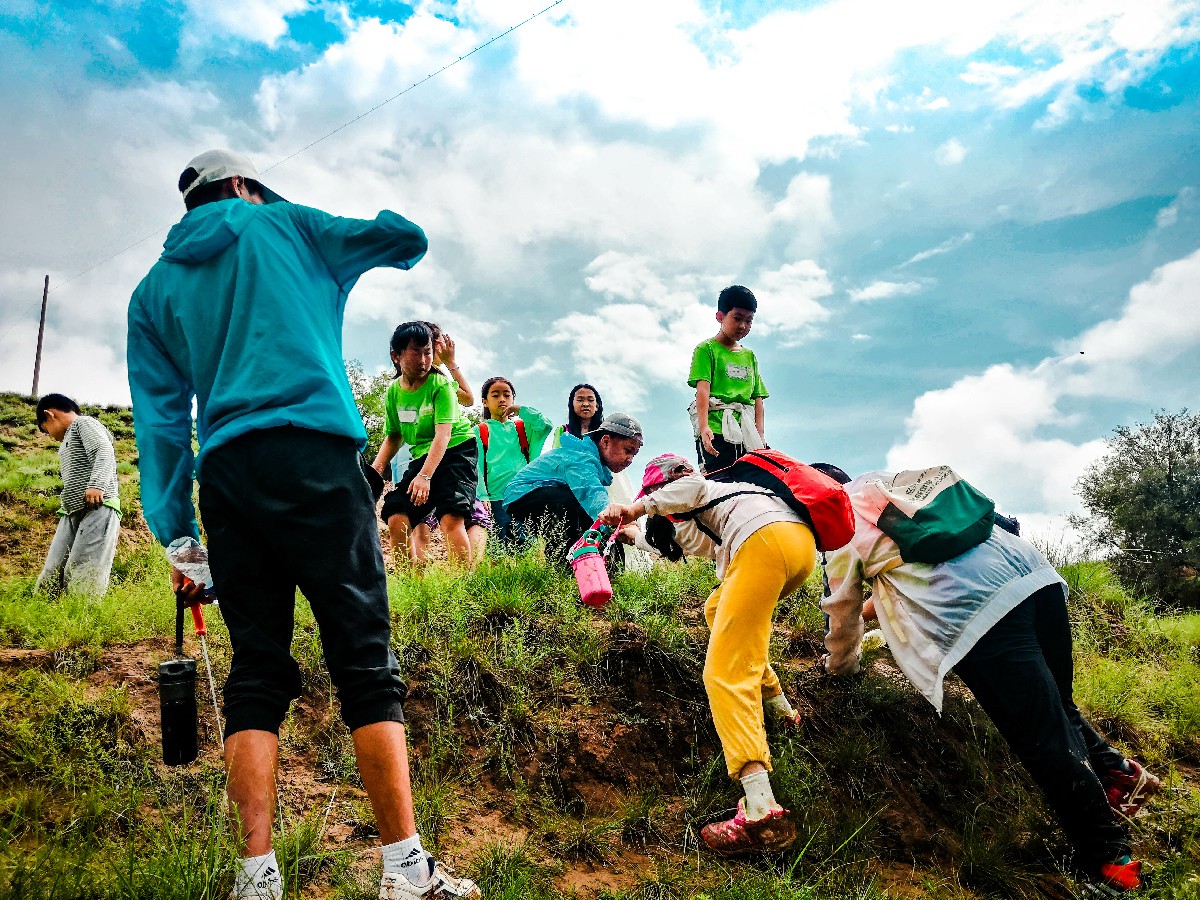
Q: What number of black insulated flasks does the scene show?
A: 1